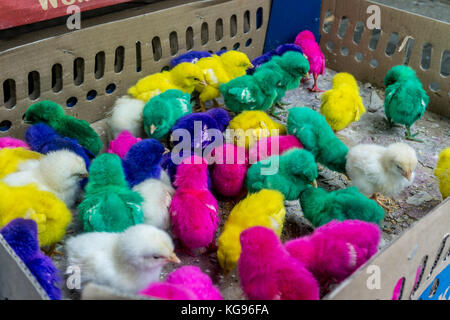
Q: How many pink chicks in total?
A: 9